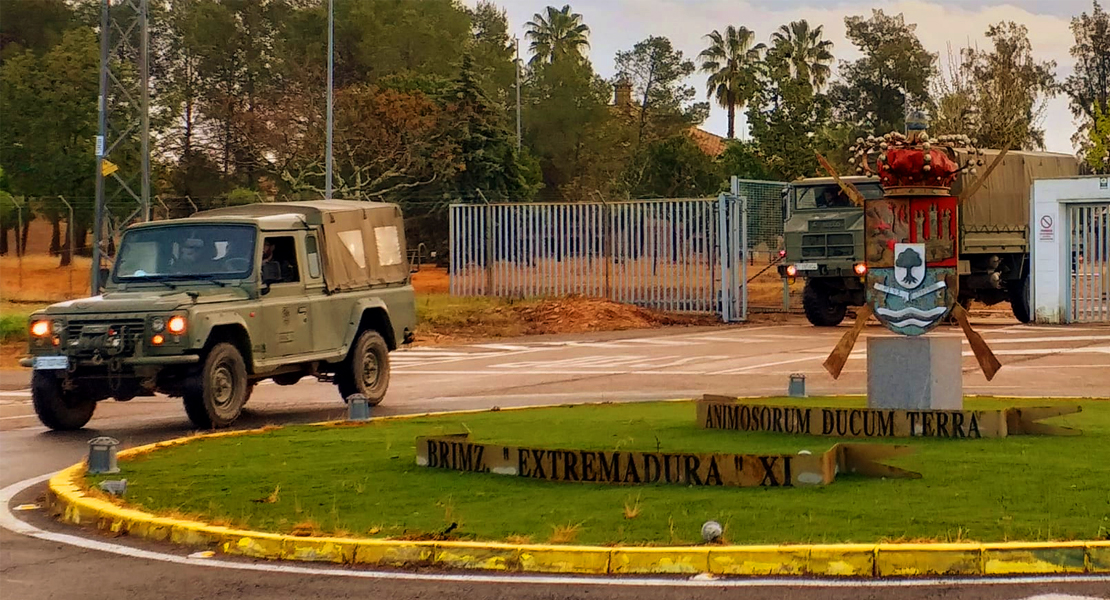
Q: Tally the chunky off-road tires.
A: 5